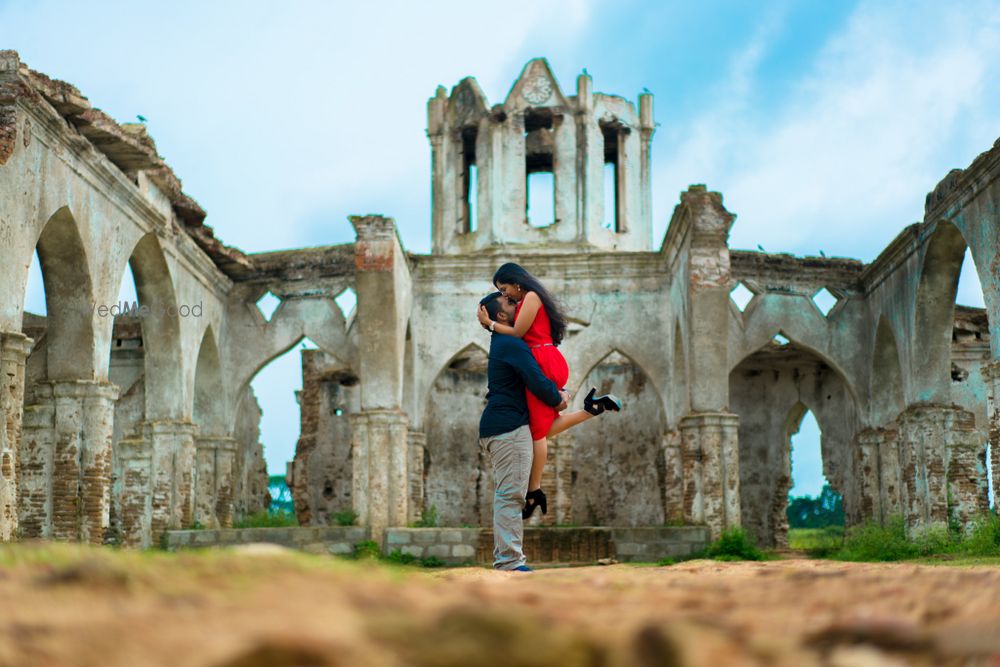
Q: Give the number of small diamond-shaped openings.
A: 4